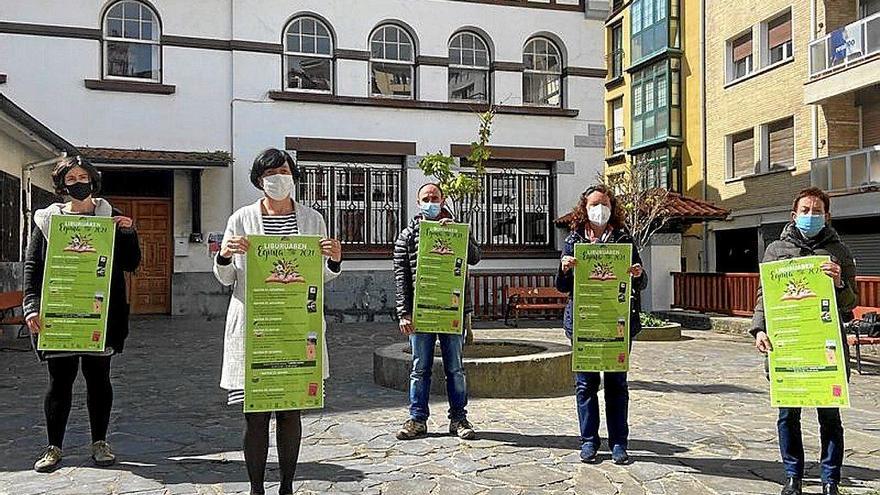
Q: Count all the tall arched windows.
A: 5